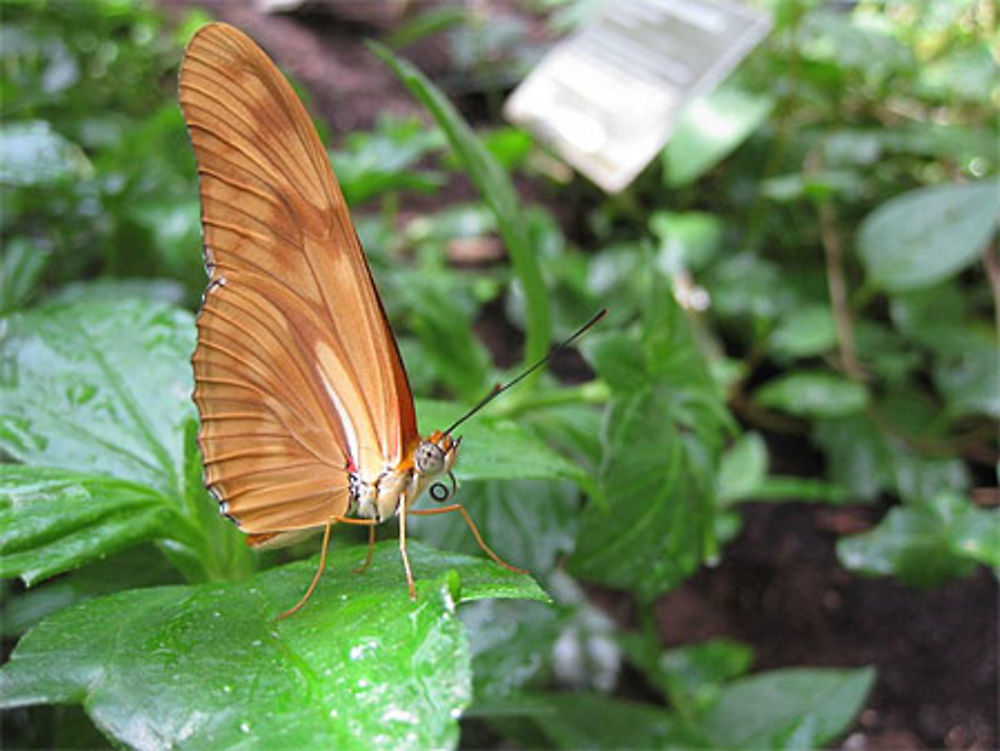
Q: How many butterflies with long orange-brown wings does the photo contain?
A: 1